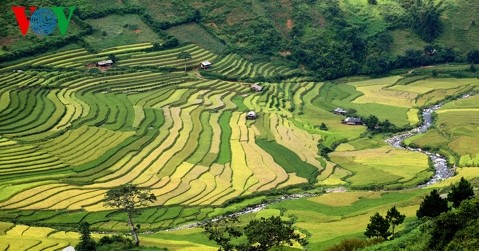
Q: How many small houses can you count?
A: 6